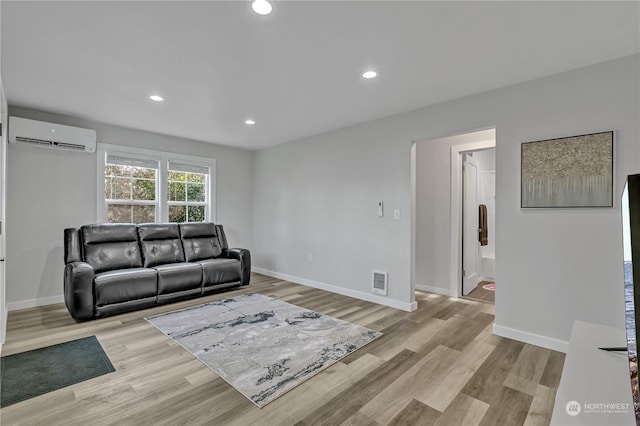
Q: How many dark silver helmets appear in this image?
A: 0